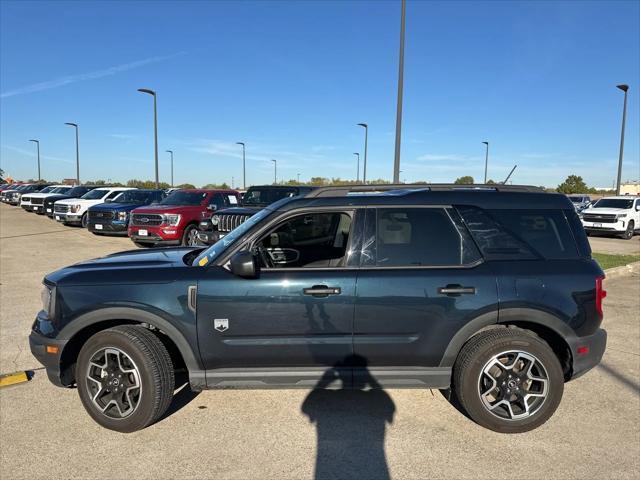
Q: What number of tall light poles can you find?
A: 11